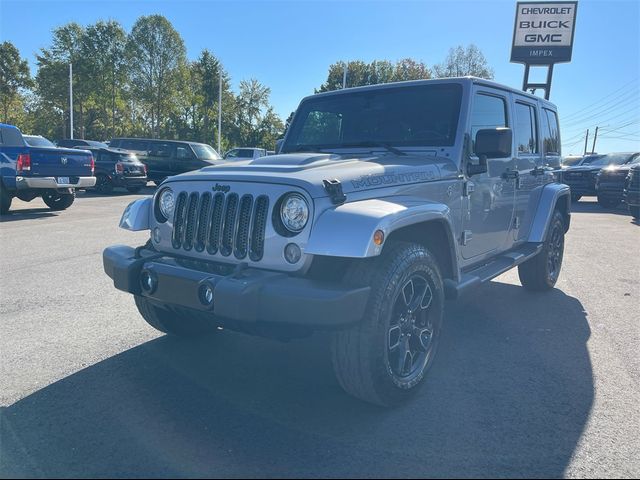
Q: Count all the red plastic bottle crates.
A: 0